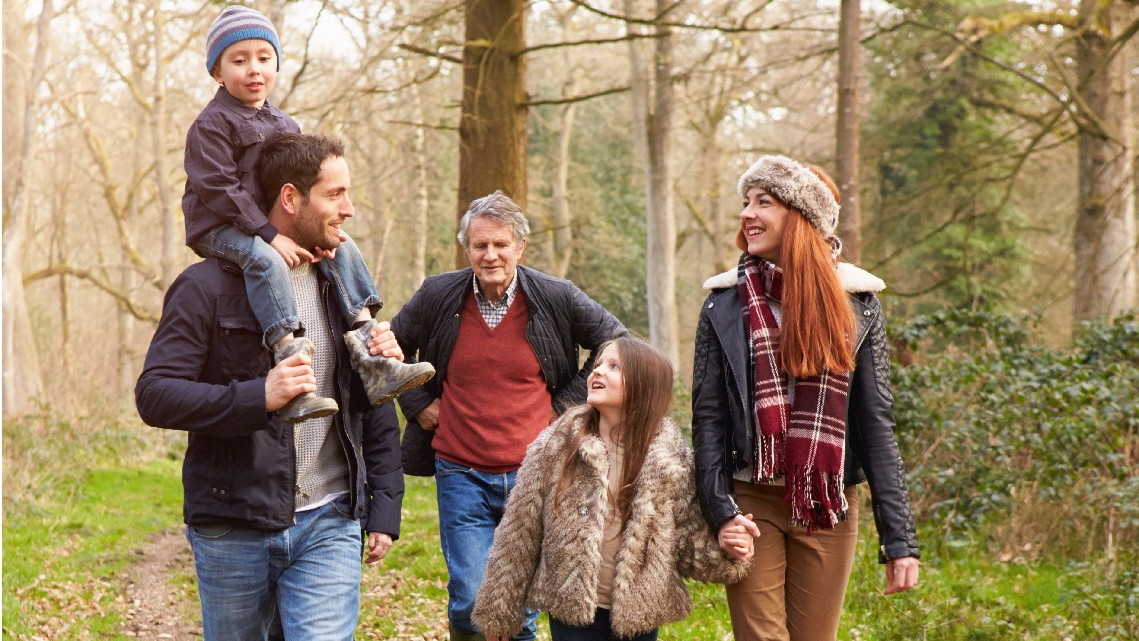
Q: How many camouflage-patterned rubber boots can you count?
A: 2